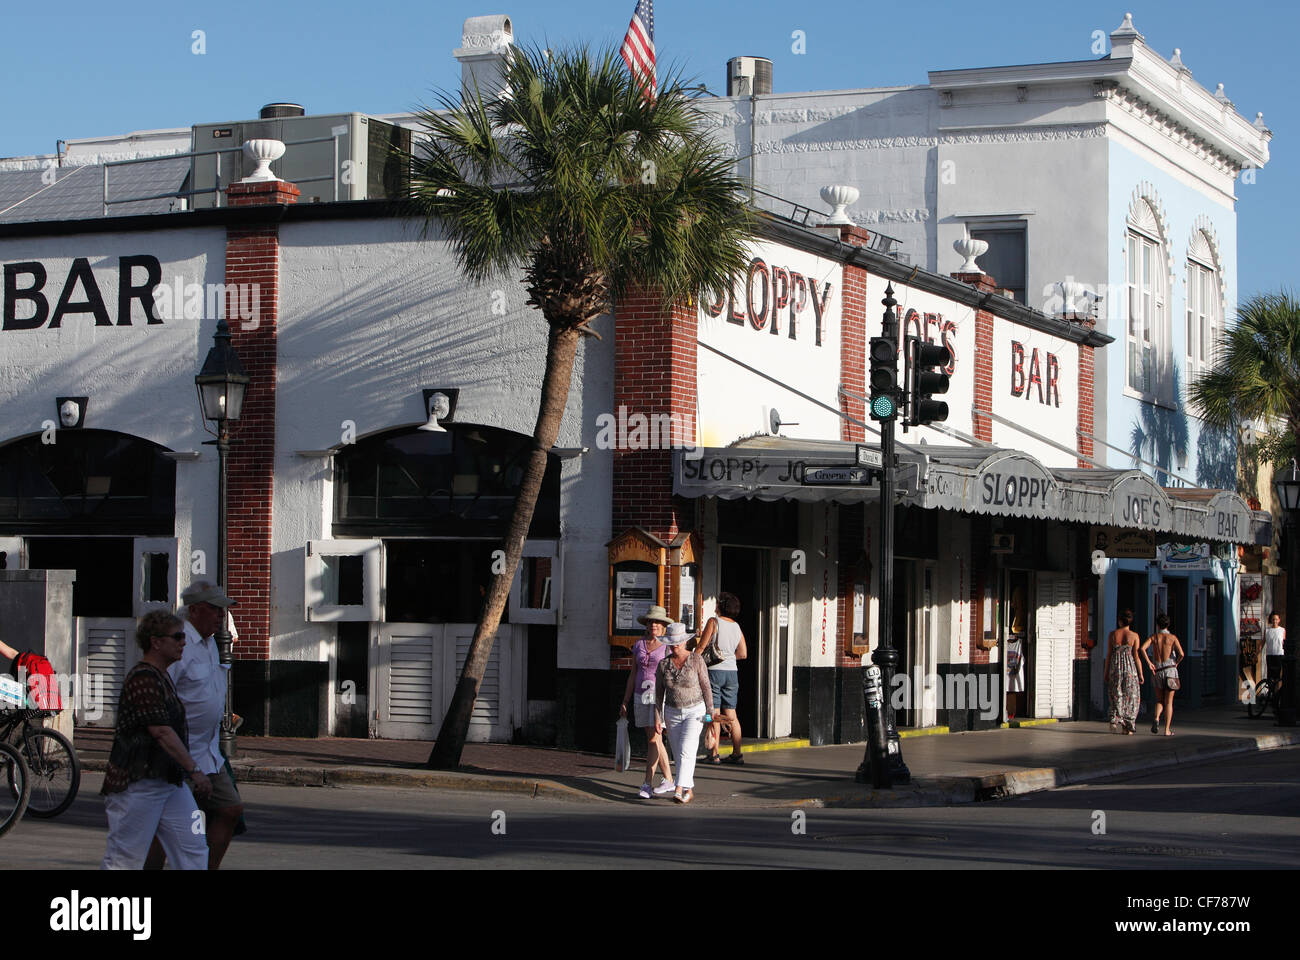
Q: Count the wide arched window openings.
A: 2